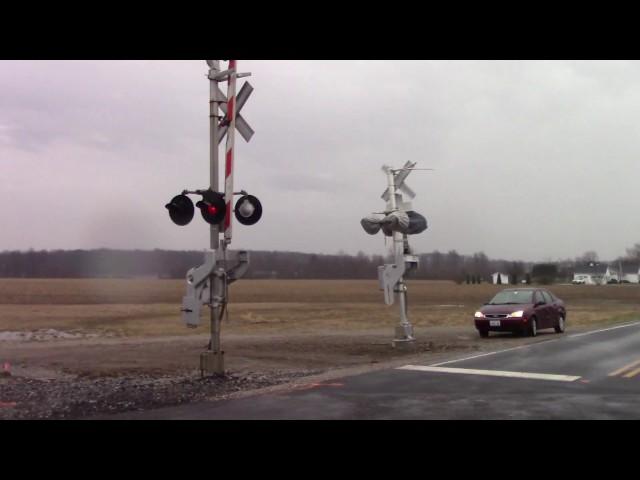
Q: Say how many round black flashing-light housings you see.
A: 3